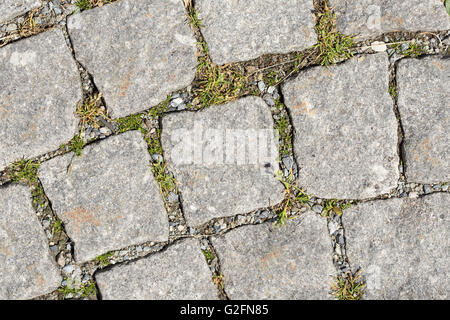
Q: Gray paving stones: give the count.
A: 13